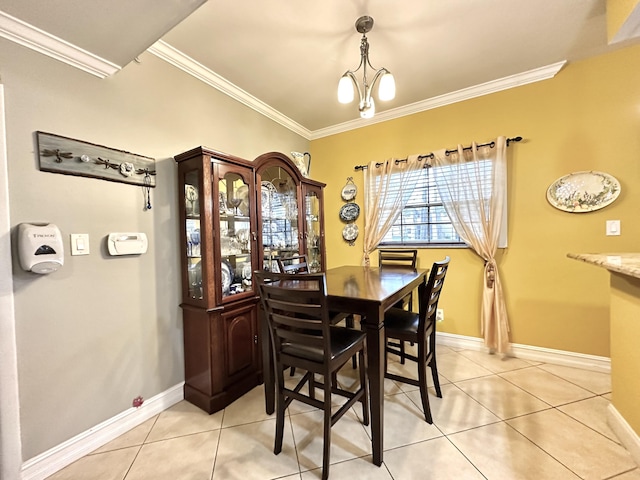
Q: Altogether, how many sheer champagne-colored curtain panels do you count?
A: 2